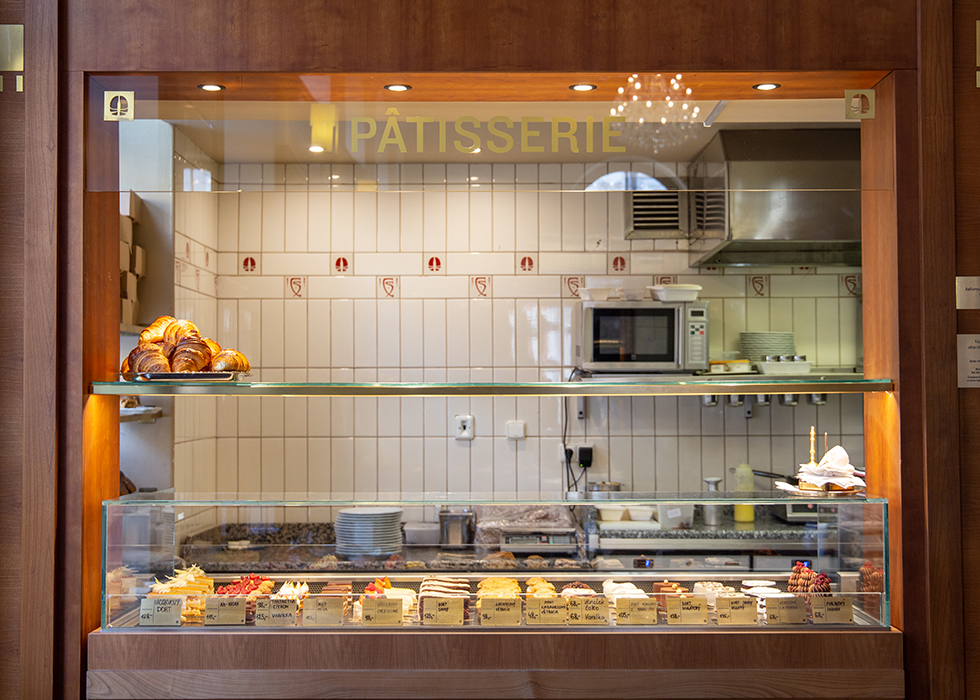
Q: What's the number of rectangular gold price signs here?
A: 14